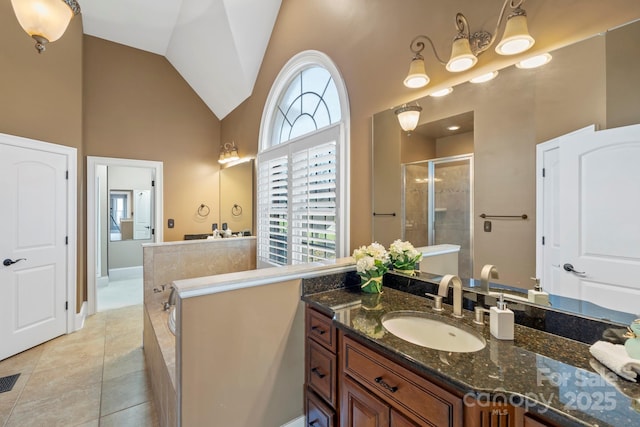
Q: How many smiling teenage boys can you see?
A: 0